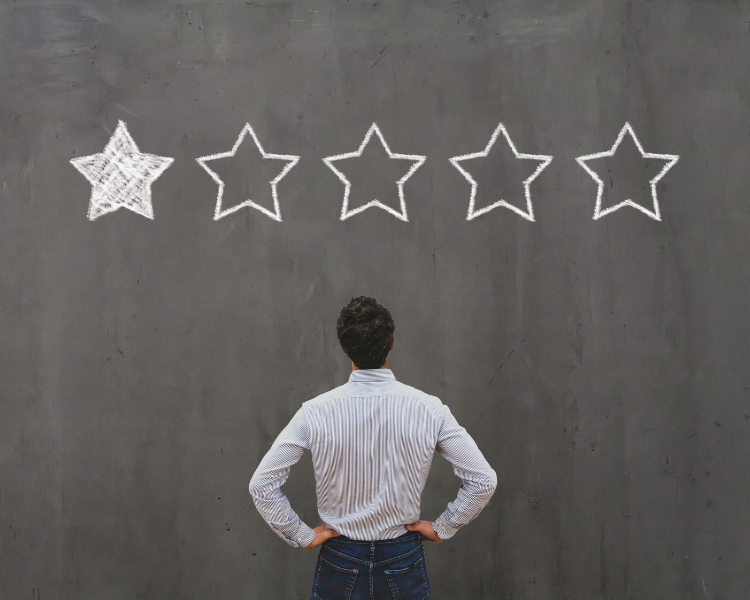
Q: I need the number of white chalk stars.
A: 5